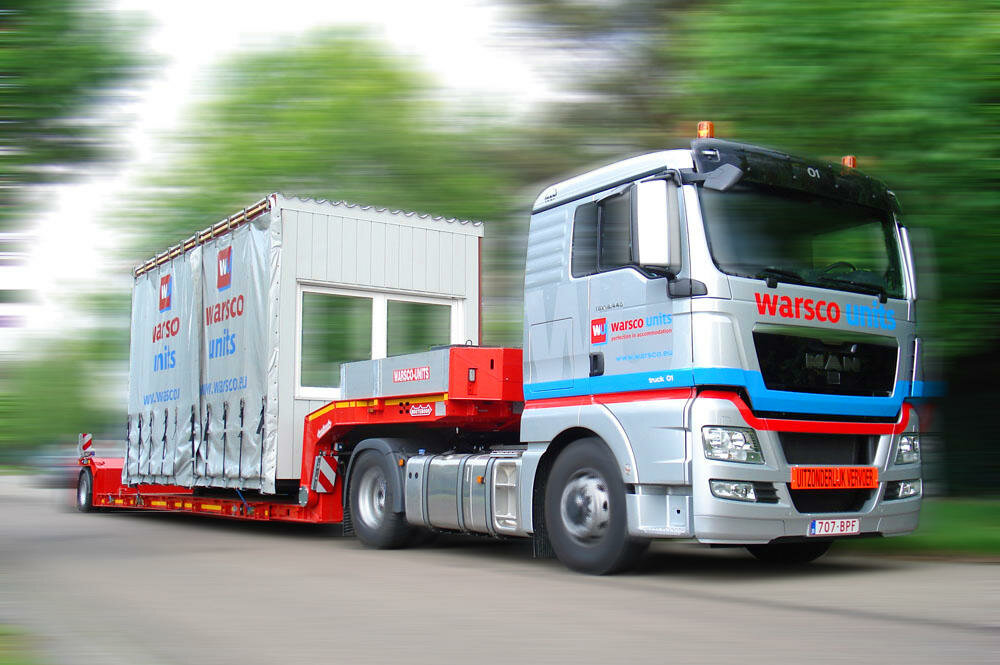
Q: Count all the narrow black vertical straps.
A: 10